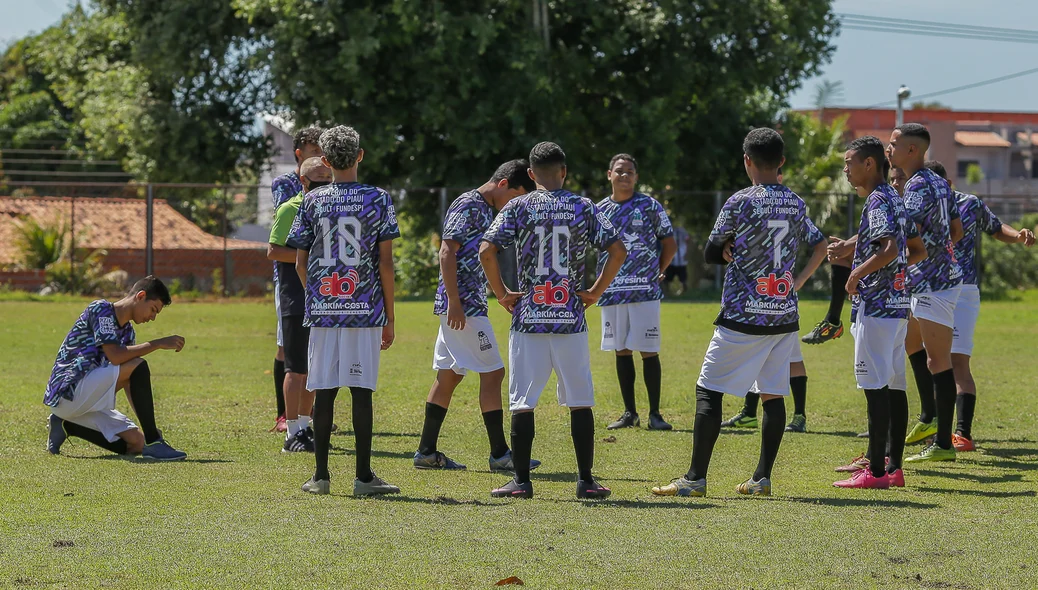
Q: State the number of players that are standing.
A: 12